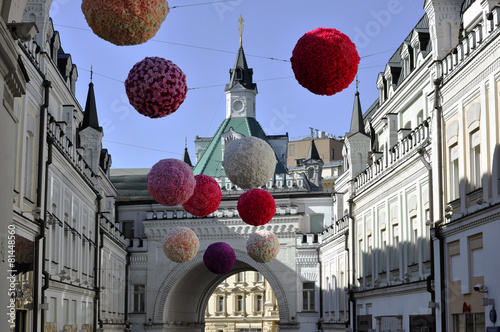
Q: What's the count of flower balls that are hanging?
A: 10